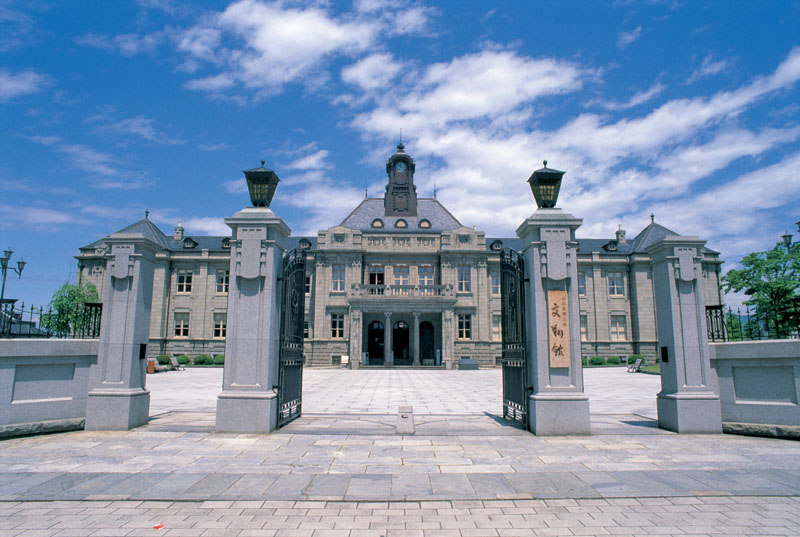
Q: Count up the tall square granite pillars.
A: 4